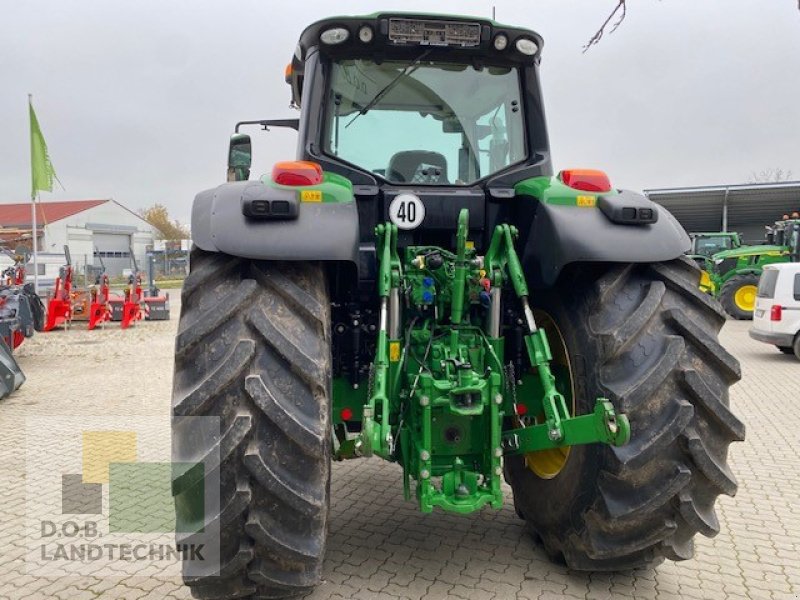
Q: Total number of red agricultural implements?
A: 3